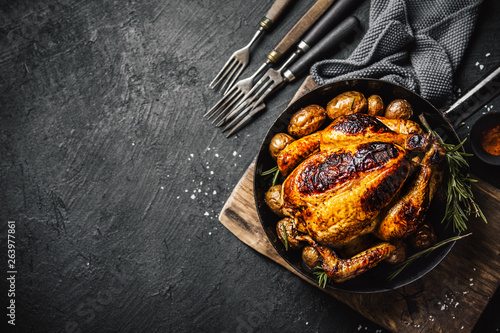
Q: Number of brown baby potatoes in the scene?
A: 10